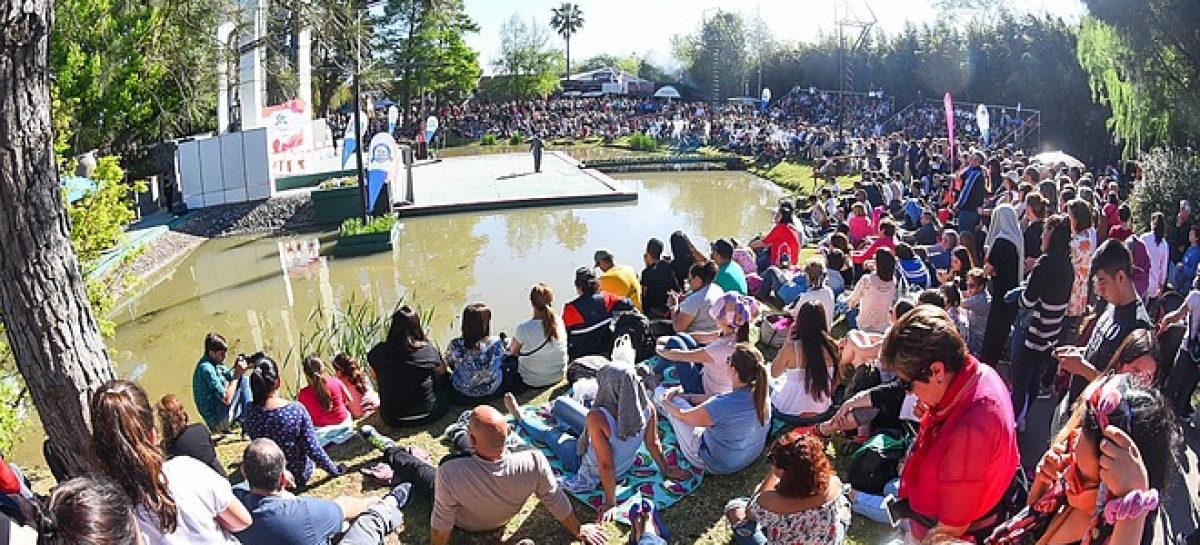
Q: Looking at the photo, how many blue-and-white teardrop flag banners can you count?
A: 6